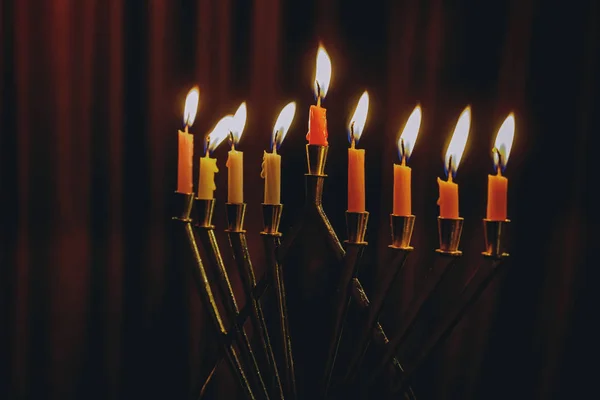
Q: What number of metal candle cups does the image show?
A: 9